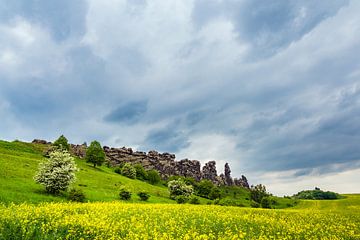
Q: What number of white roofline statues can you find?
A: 0